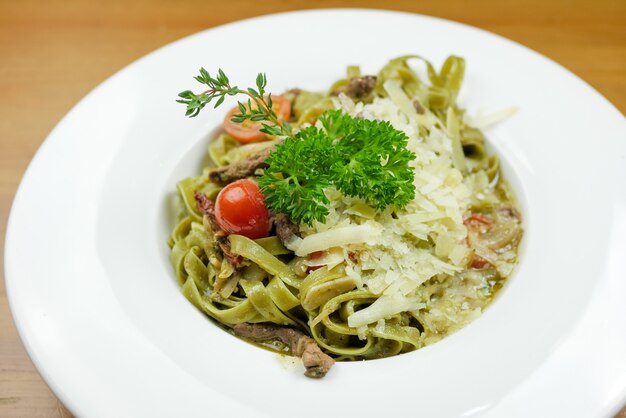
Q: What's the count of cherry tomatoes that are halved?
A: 1